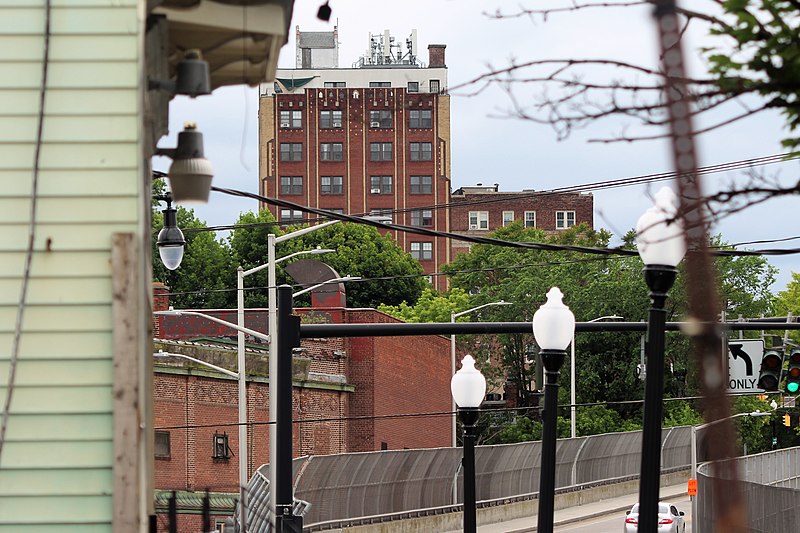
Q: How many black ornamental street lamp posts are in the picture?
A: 3